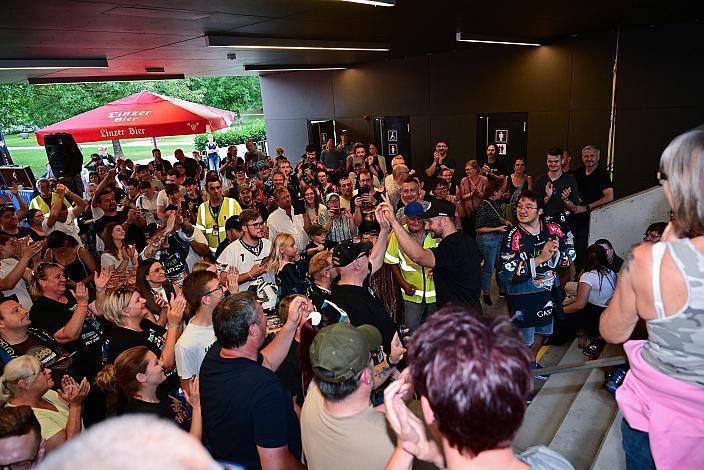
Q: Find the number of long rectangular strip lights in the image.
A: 6